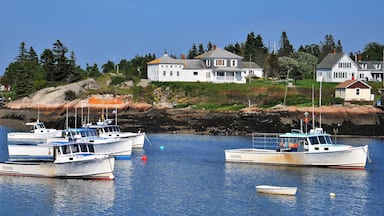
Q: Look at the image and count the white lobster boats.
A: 5